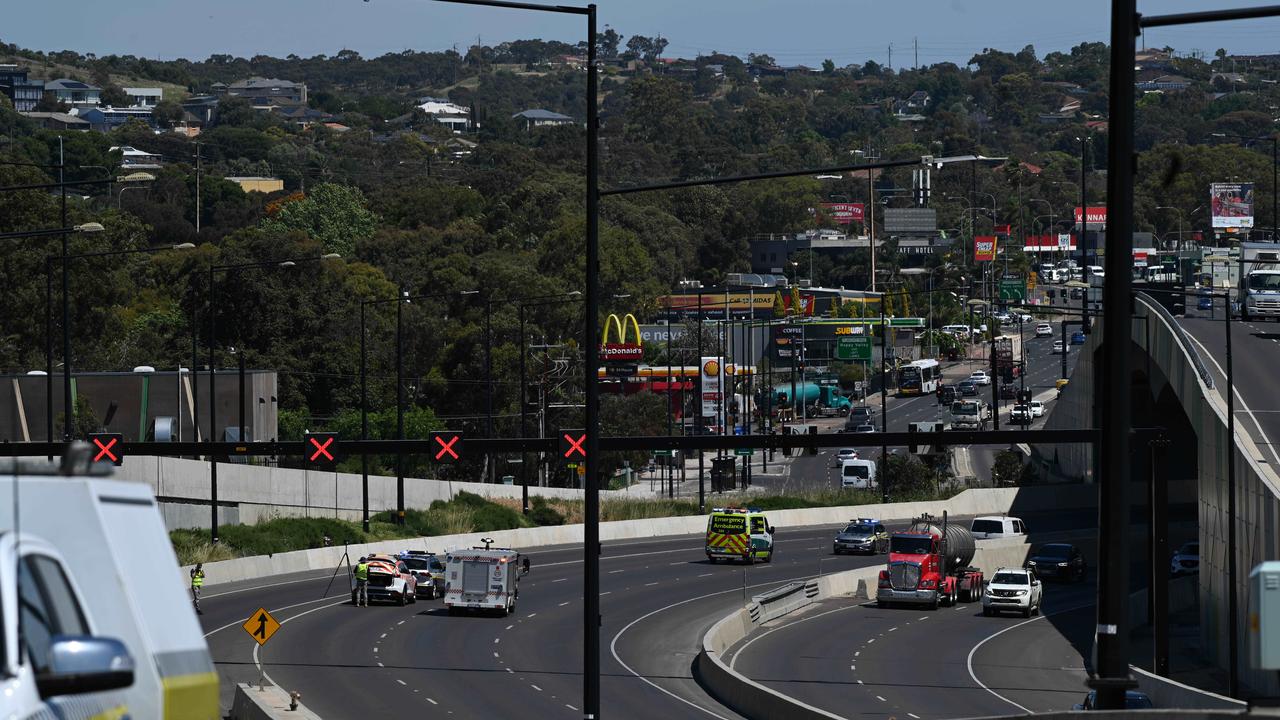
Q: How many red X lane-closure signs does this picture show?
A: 4